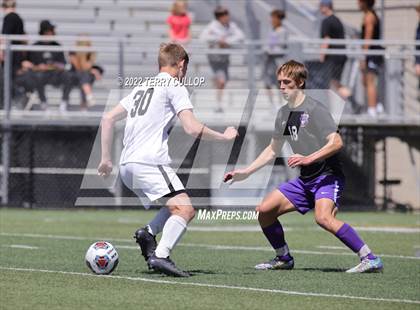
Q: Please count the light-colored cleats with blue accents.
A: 2